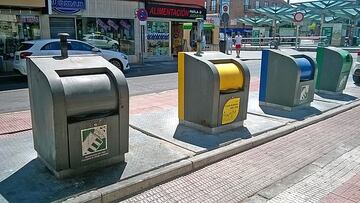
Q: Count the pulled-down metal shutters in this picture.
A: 1